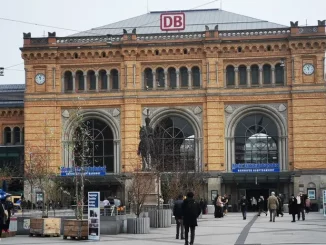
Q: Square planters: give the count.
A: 2